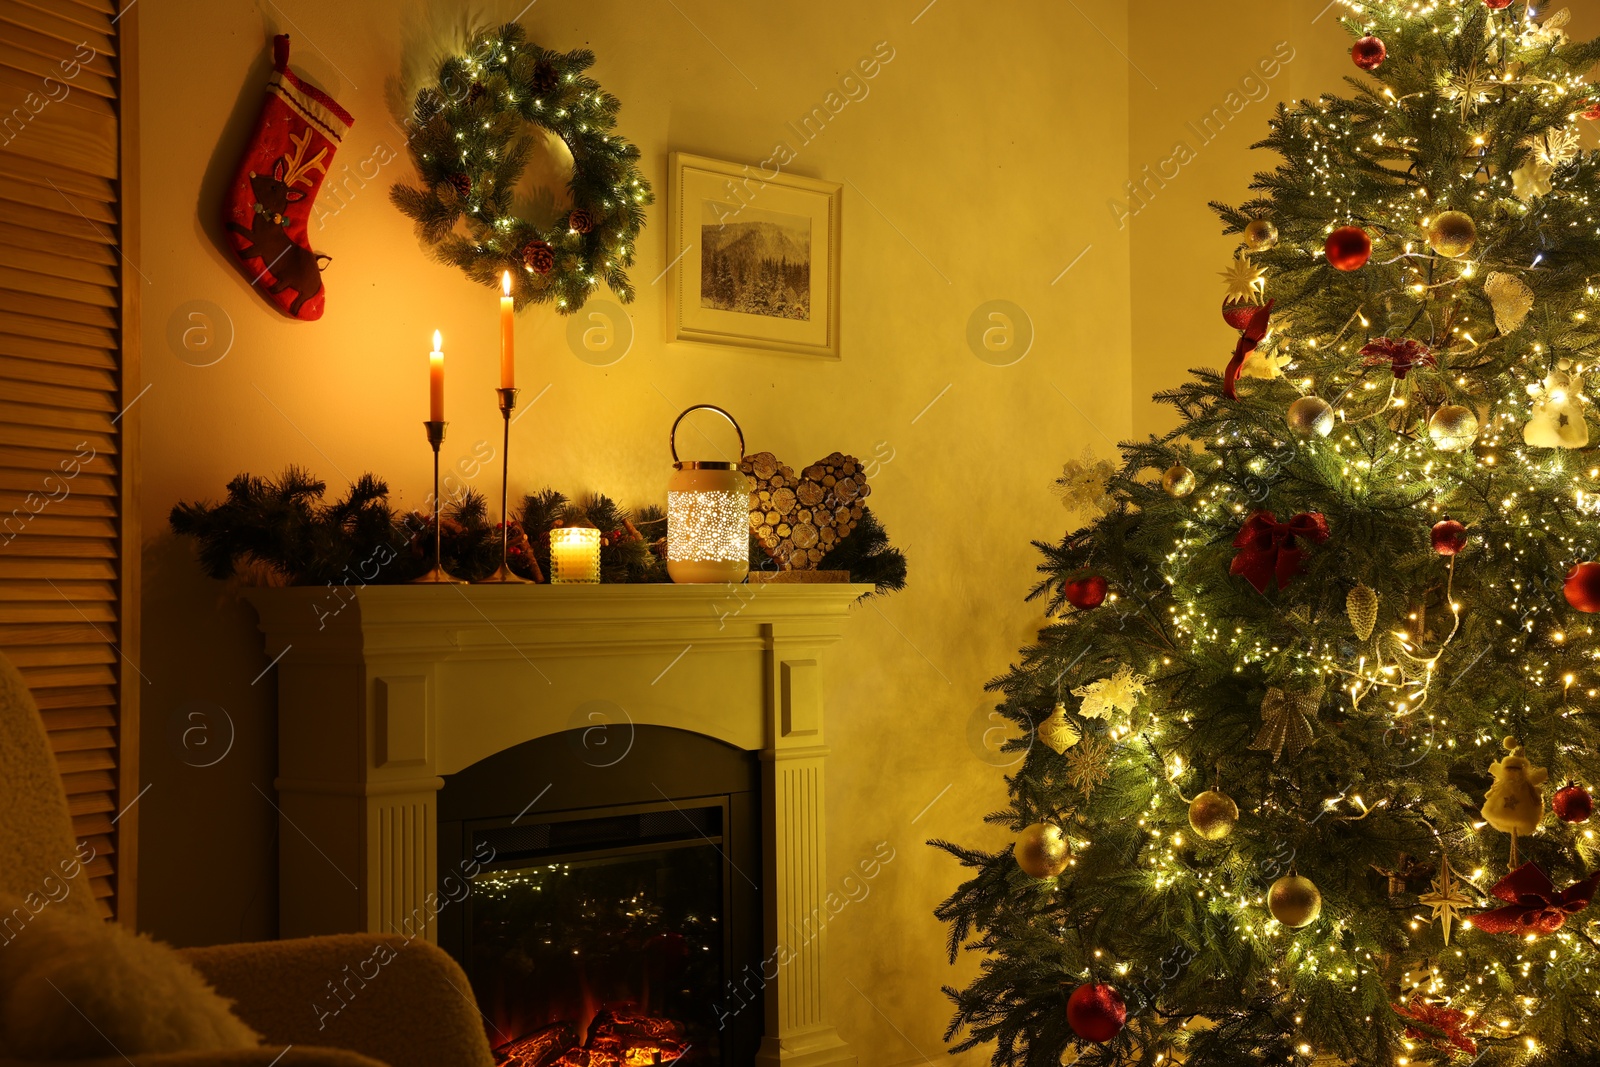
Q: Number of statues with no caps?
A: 0